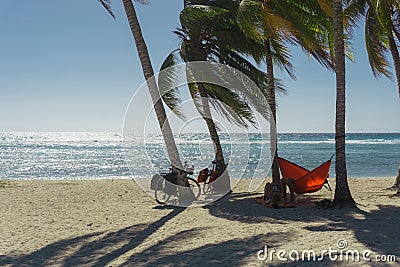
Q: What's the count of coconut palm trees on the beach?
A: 5